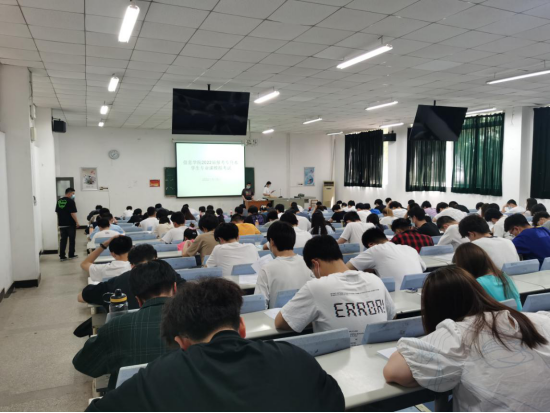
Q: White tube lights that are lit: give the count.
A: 13